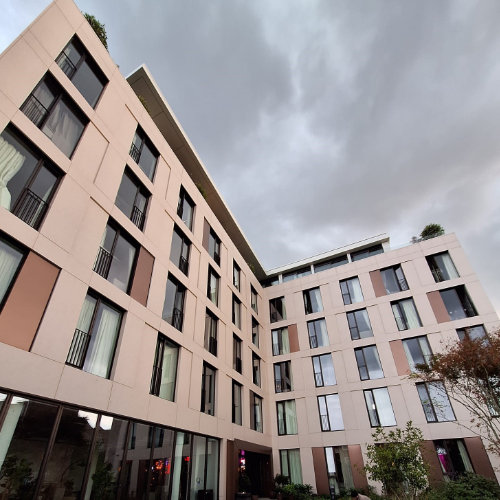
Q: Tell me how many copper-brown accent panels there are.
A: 12